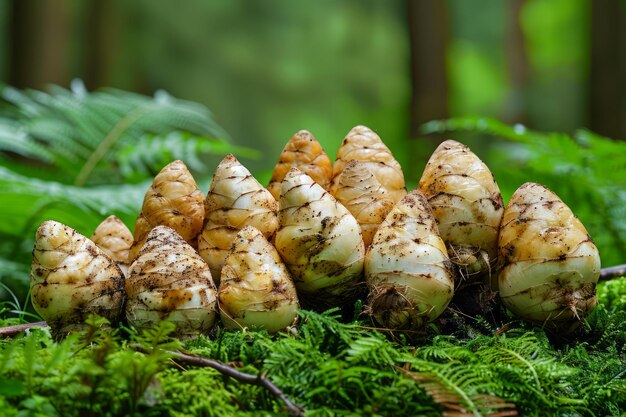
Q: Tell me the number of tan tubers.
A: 13